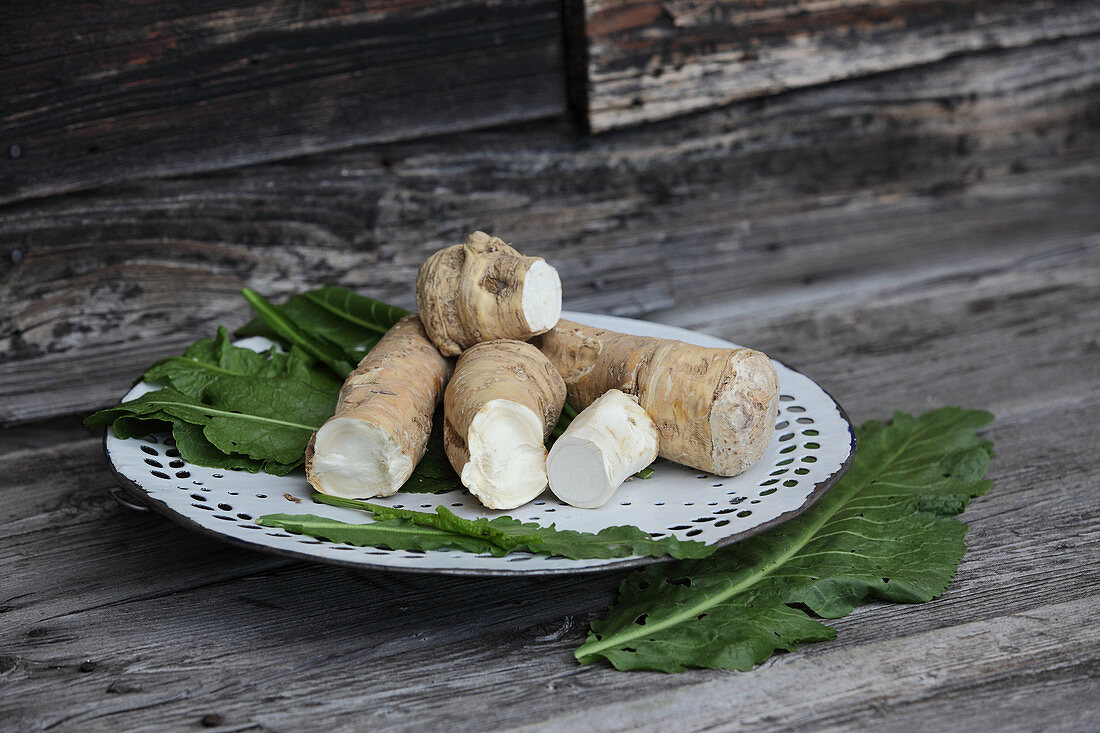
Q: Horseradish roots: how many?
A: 5